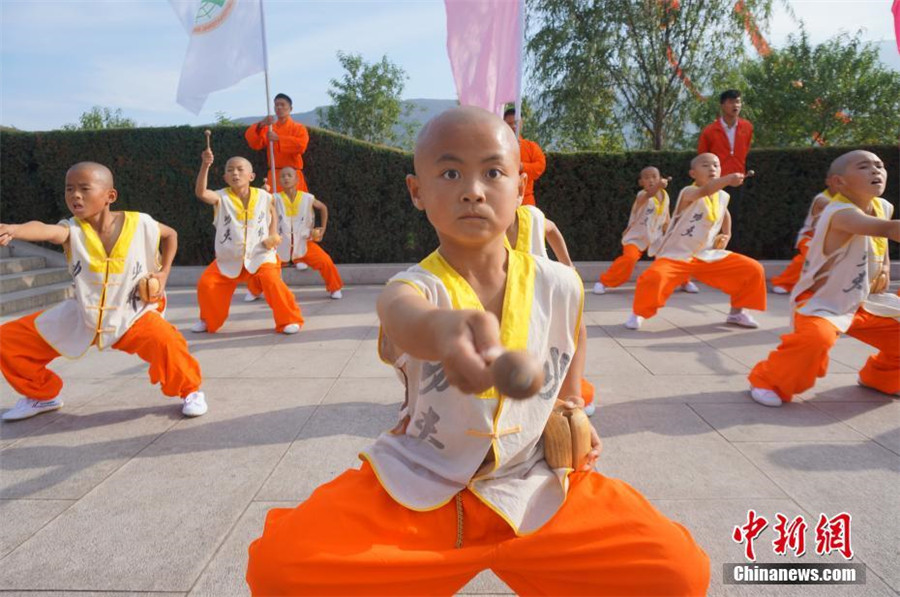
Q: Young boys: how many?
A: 9